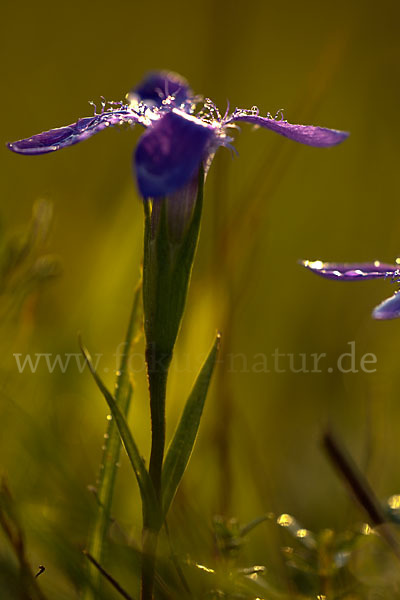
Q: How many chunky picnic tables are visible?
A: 0